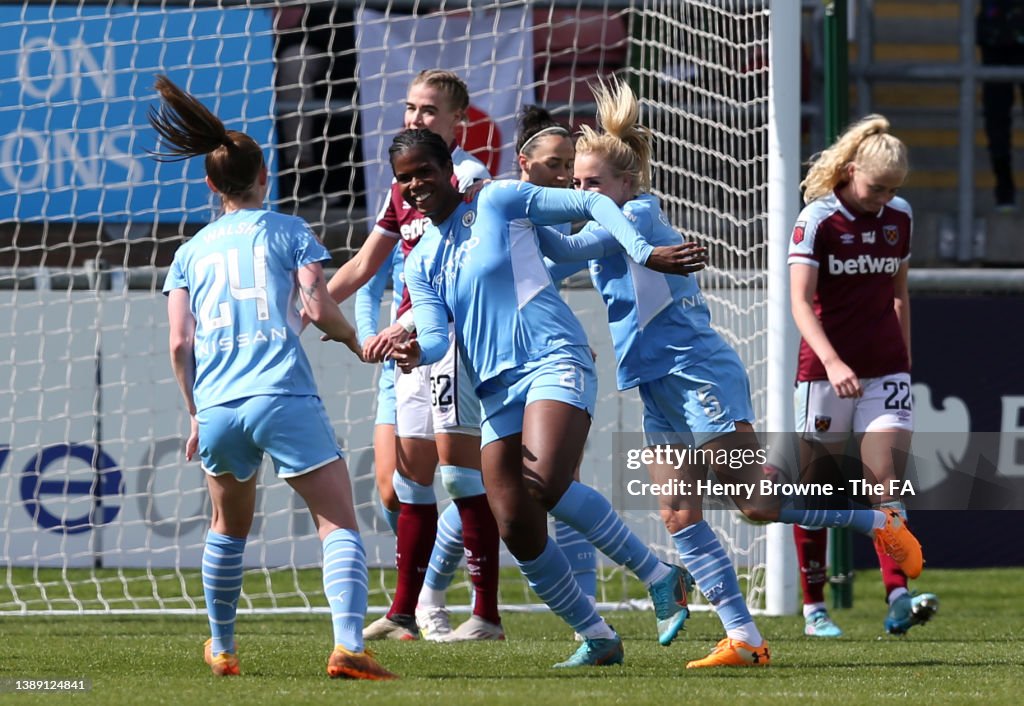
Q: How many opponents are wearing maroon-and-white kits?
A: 2